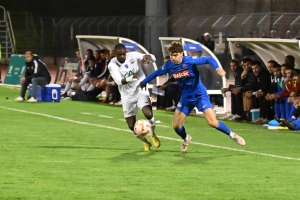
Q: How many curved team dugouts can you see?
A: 3